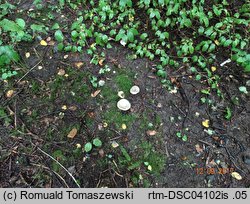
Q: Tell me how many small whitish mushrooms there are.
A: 3